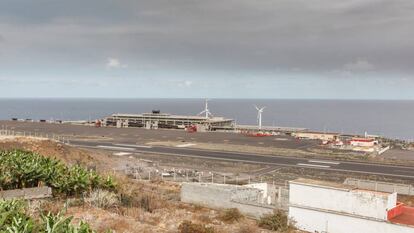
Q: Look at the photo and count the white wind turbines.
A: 2